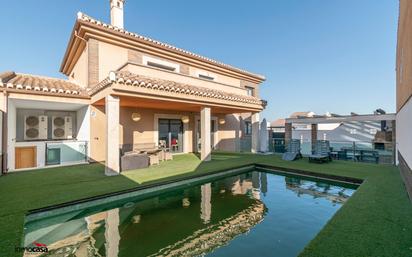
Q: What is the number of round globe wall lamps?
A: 3